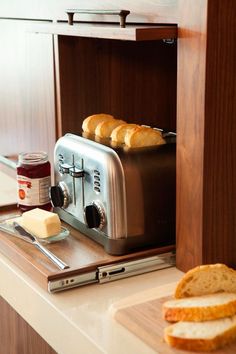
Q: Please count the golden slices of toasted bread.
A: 4